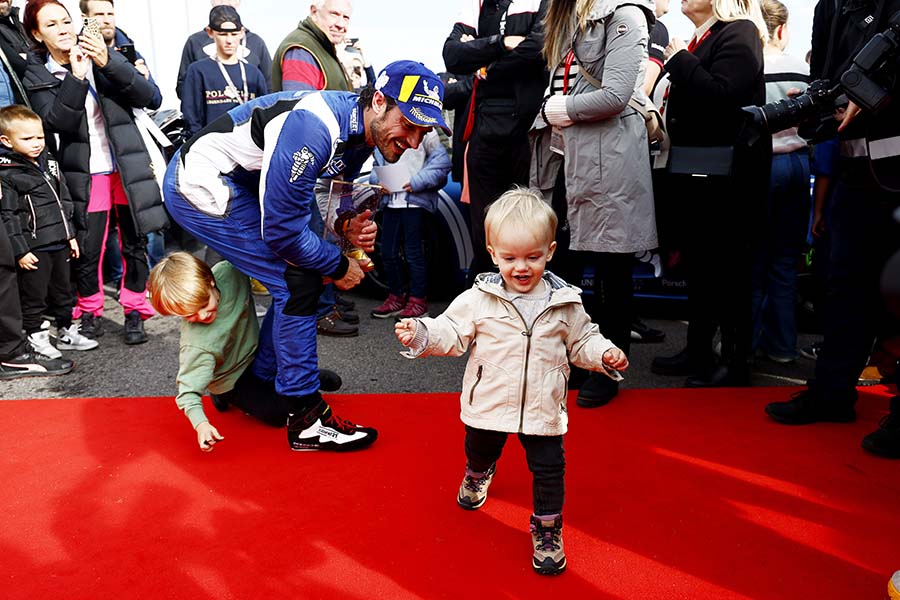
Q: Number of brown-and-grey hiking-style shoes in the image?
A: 2